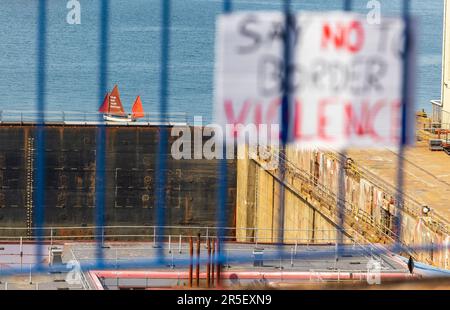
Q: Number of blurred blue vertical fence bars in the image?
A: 7